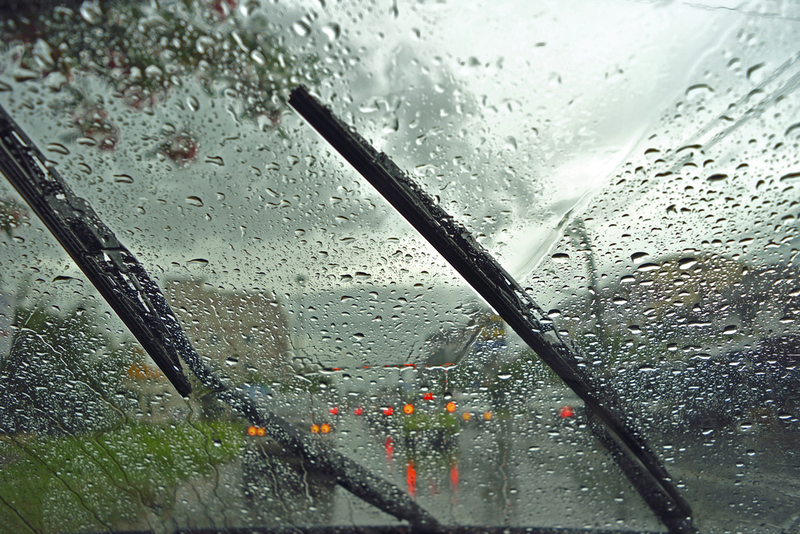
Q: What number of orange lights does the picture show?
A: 8